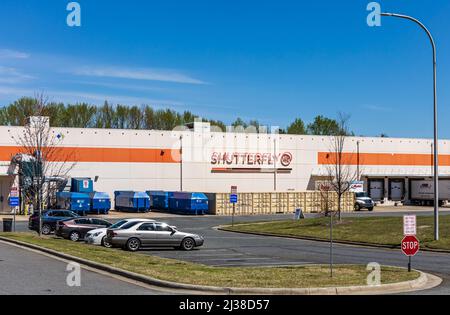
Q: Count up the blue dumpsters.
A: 5